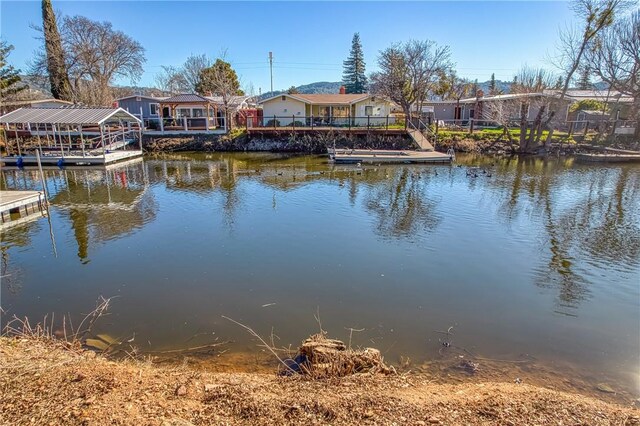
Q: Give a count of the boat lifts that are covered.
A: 1